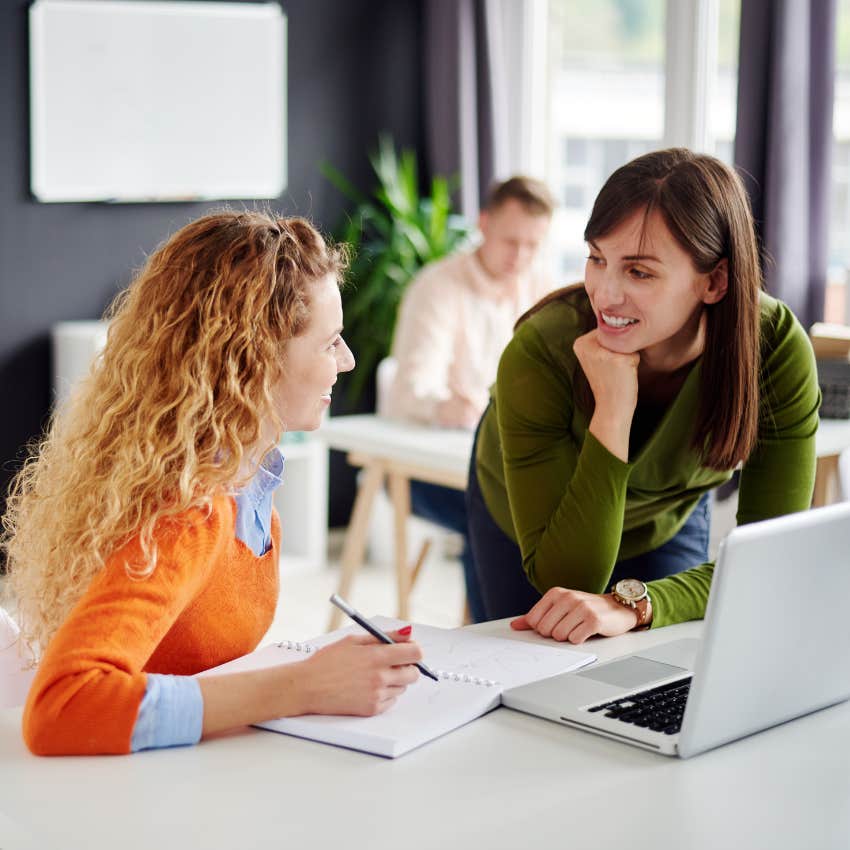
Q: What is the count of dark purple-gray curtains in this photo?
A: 2